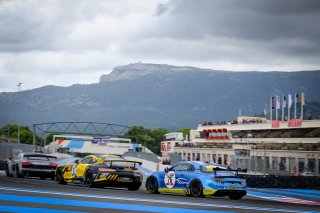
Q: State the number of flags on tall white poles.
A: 6